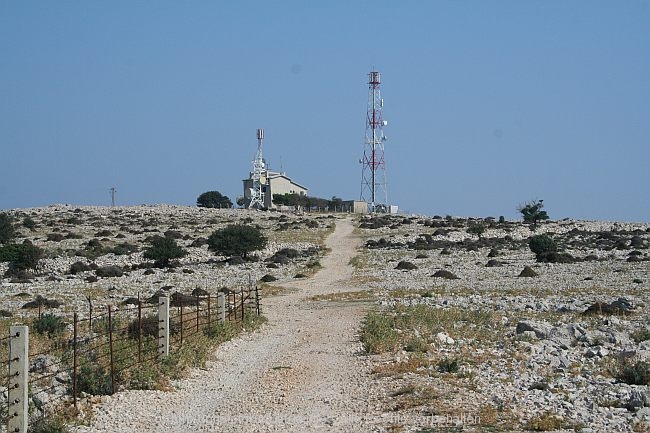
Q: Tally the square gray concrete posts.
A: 3